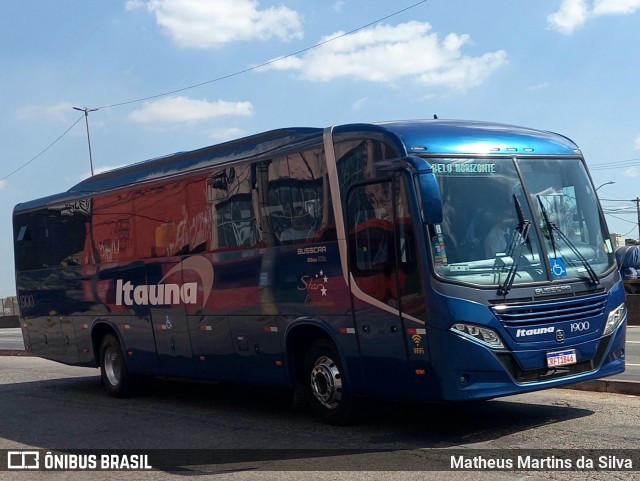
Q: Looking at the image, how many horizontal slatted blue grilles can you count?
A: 1